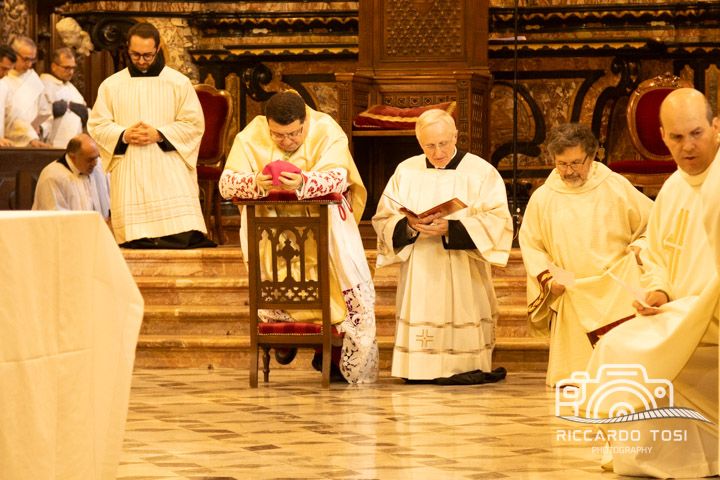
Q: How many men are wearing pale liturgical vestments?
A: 9